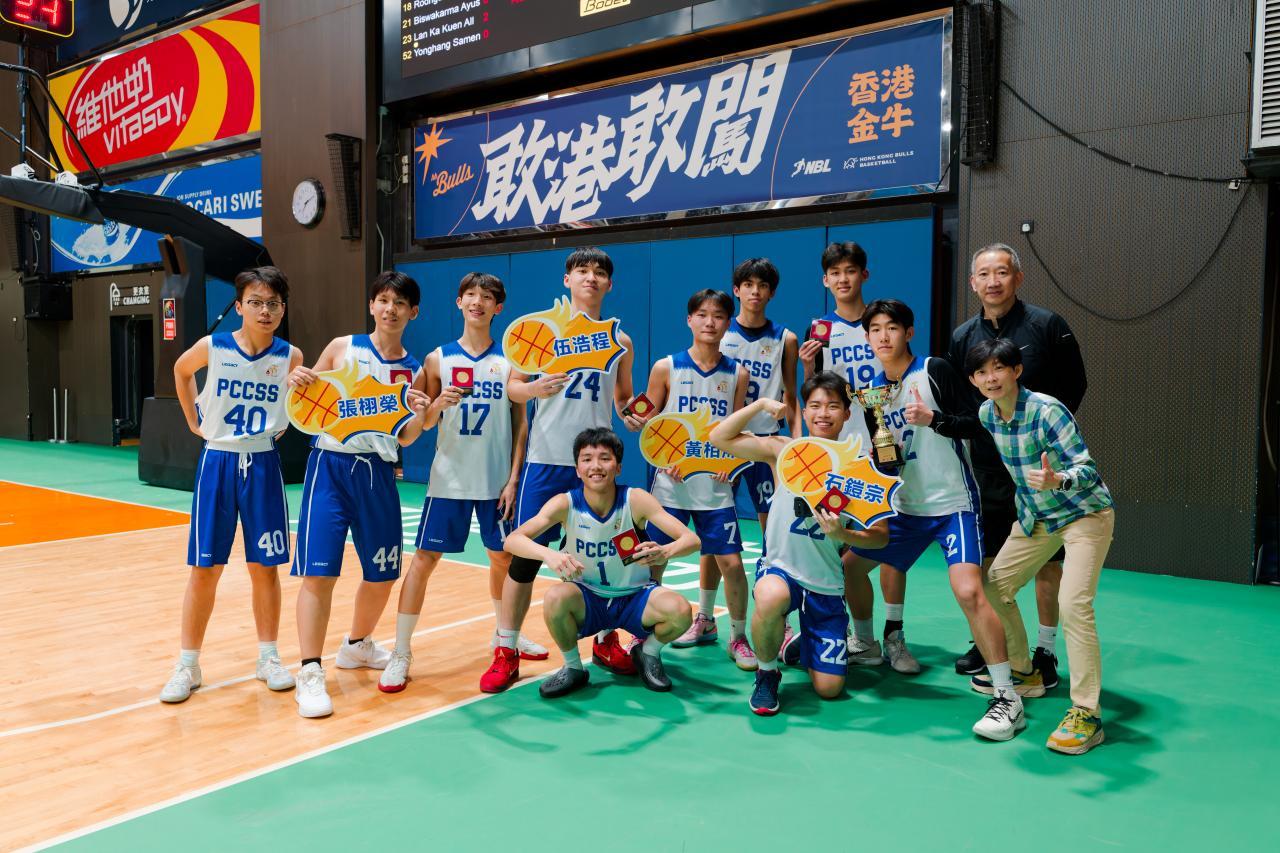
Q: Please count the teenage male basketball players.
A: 10